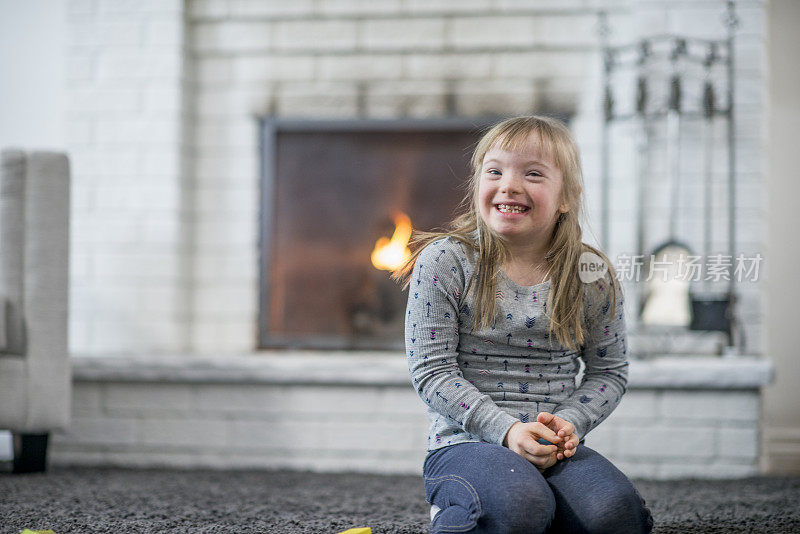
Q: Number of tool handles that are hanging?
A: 4